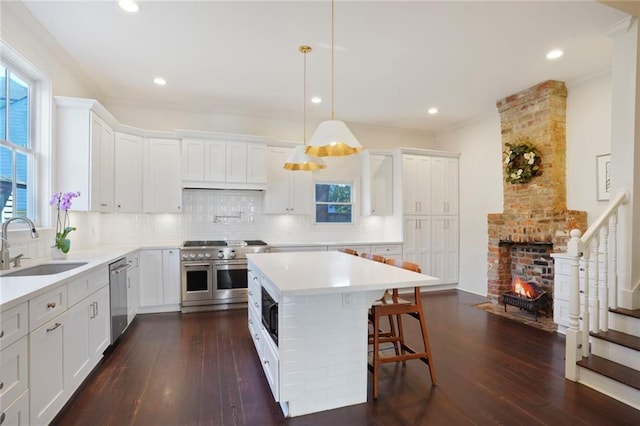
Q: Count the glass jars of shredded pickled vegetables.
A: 0